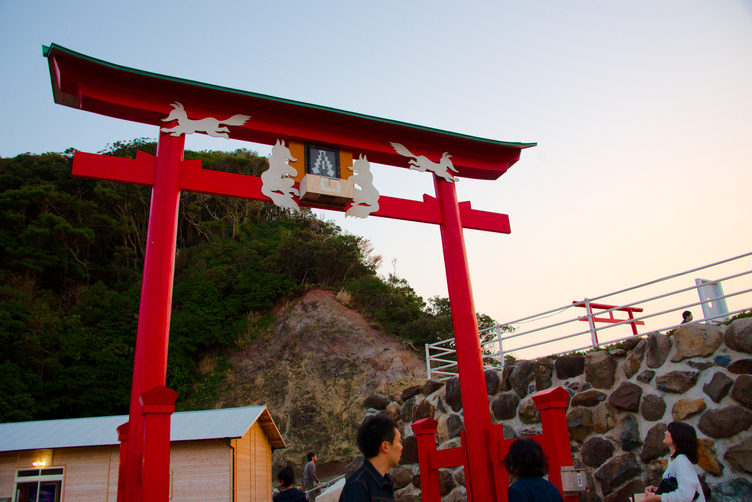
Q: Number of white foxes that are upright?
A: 2